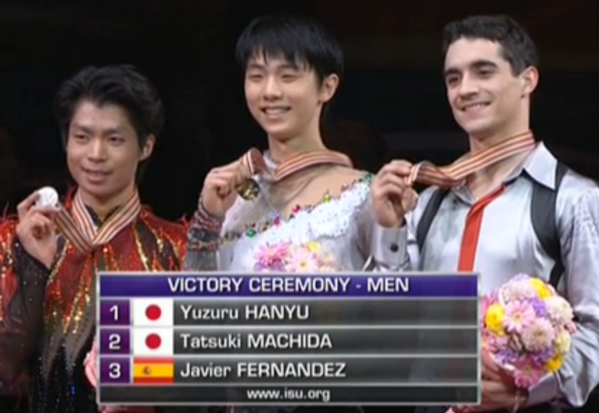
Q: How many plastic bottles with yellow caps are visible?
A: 0